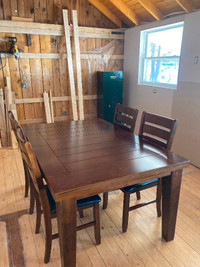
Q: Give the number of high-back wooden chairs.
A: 4